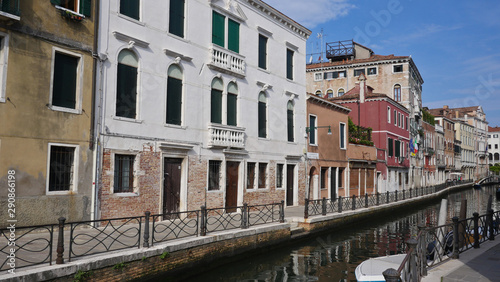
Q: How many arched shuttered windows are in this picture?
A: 6